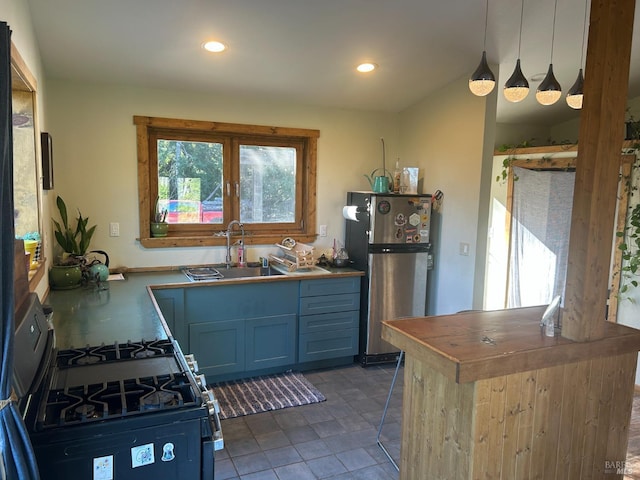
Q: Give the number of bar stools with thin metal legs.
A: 1